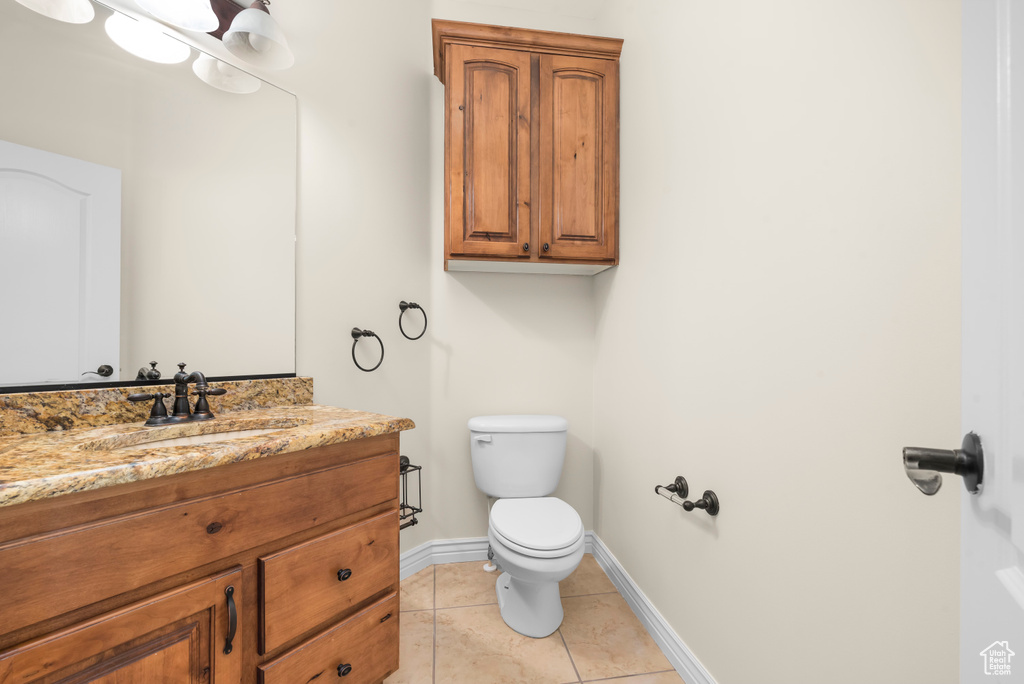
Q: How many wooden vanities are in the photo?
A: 1